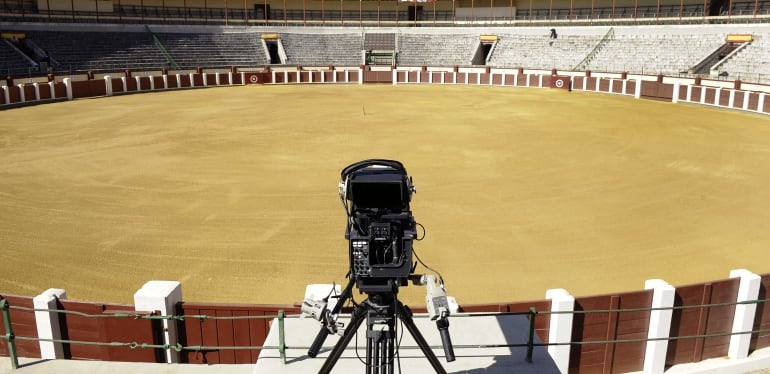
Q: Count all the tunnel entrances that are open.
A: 4